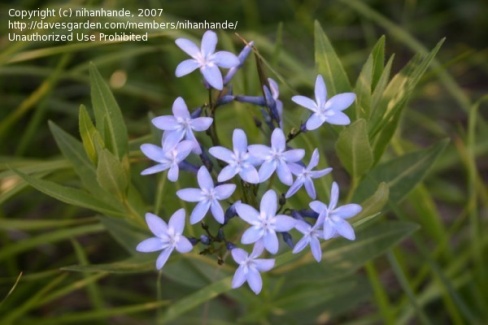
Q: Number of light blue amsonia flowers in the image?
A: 13